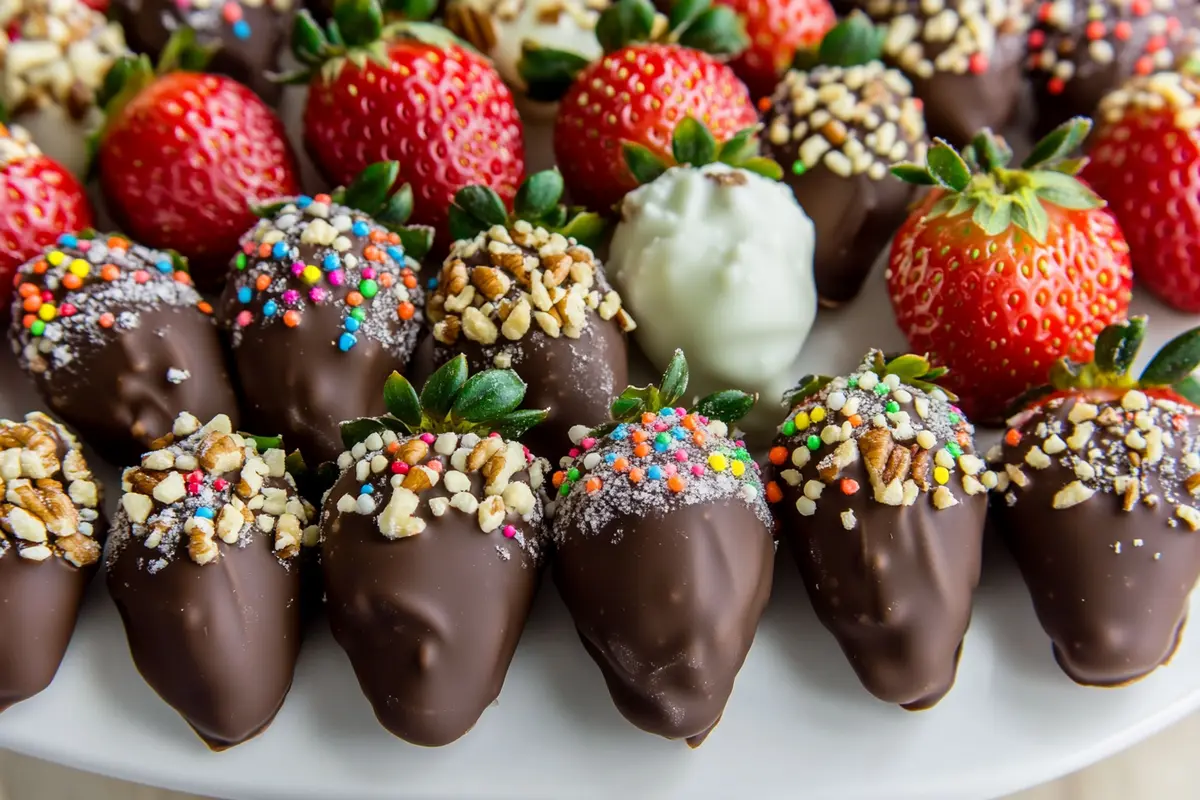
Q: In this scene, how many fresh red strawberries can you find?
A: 7